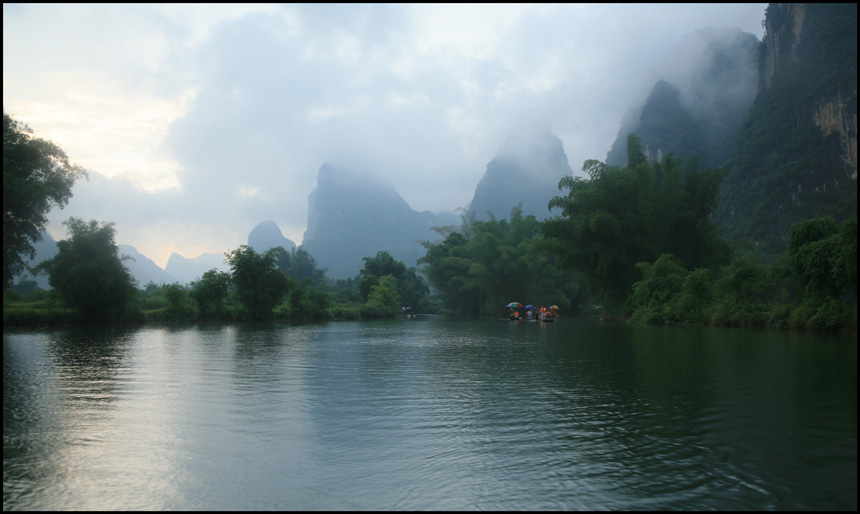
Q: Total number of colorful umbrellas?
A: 3